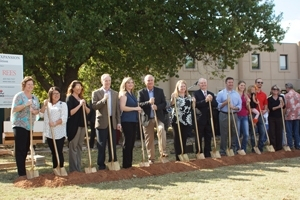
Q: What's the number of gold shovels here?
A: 14